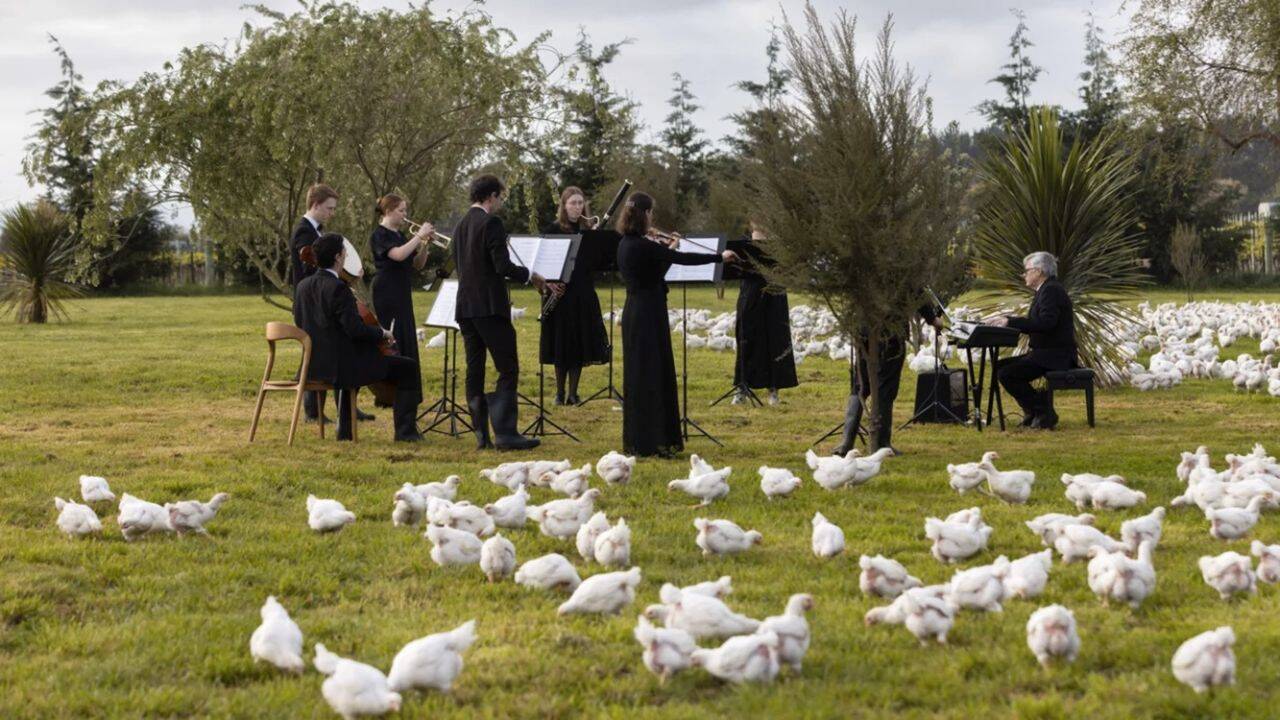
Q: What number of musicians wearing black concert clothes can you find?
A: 9